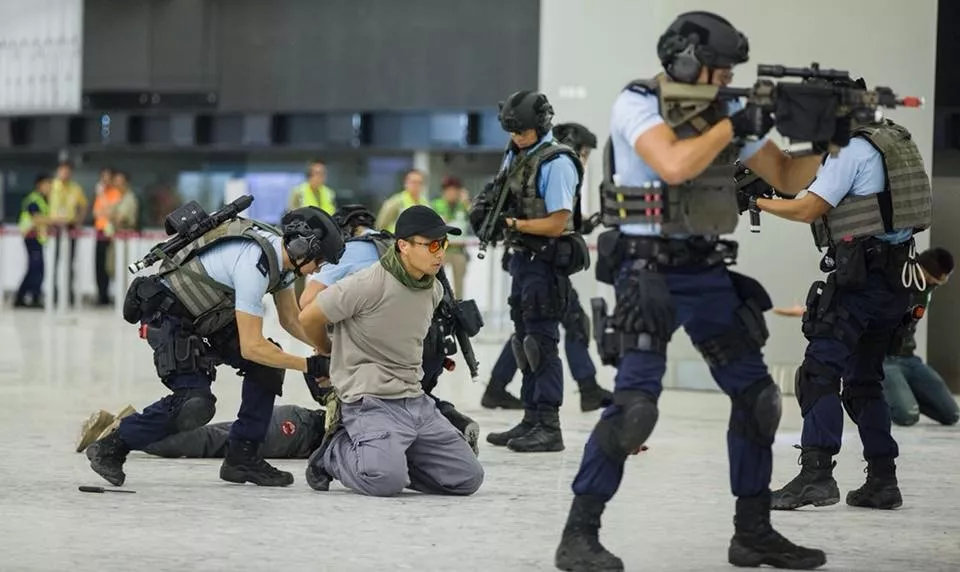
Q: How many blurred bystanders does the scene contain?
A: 7